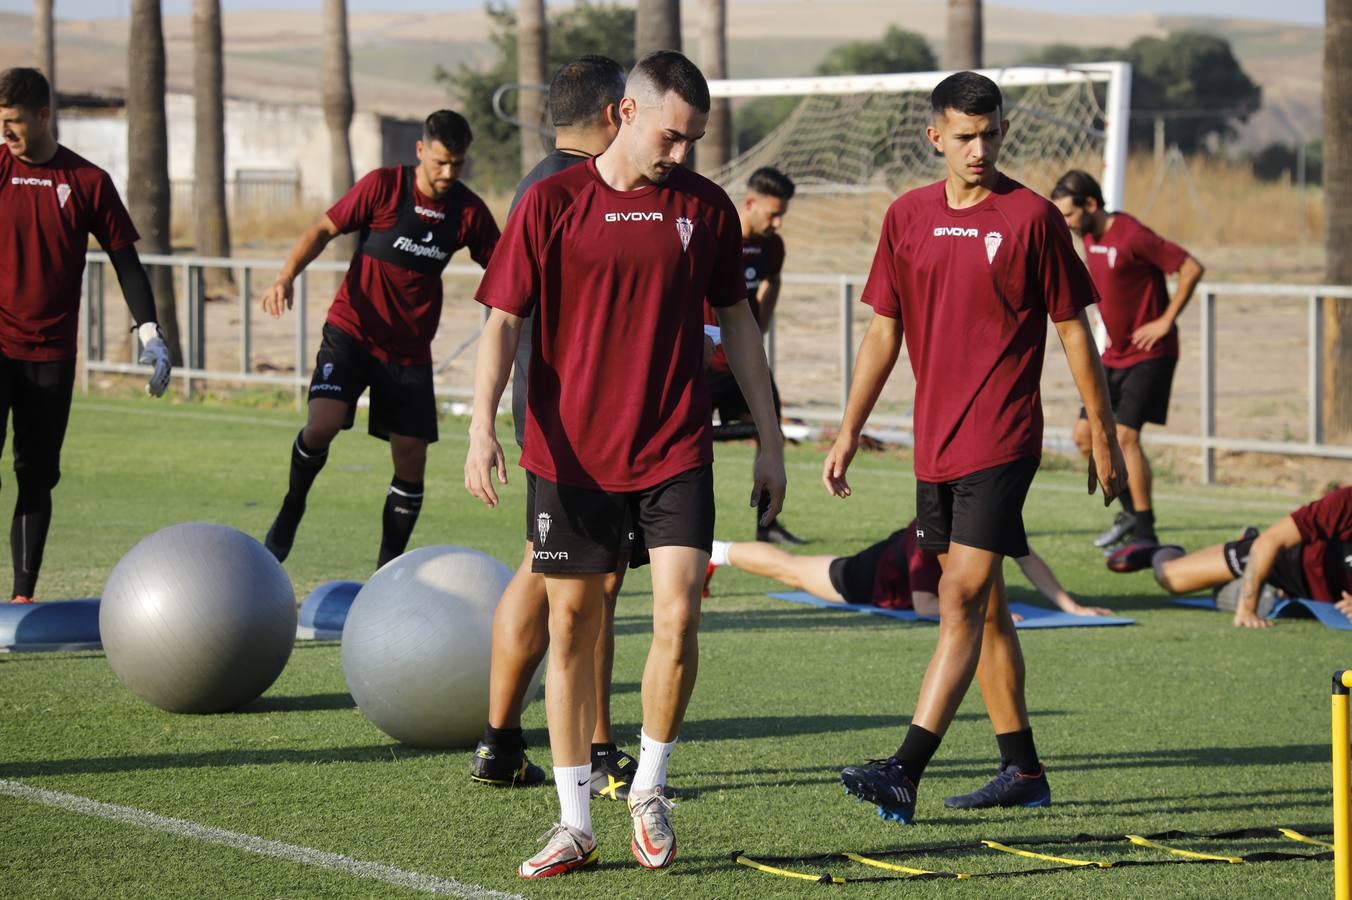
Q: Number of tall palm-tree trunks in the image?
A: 9